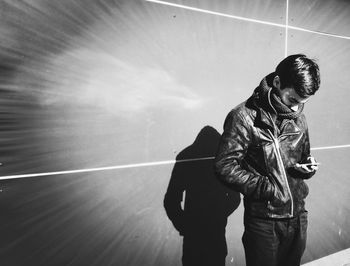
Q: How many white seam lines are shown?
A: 3